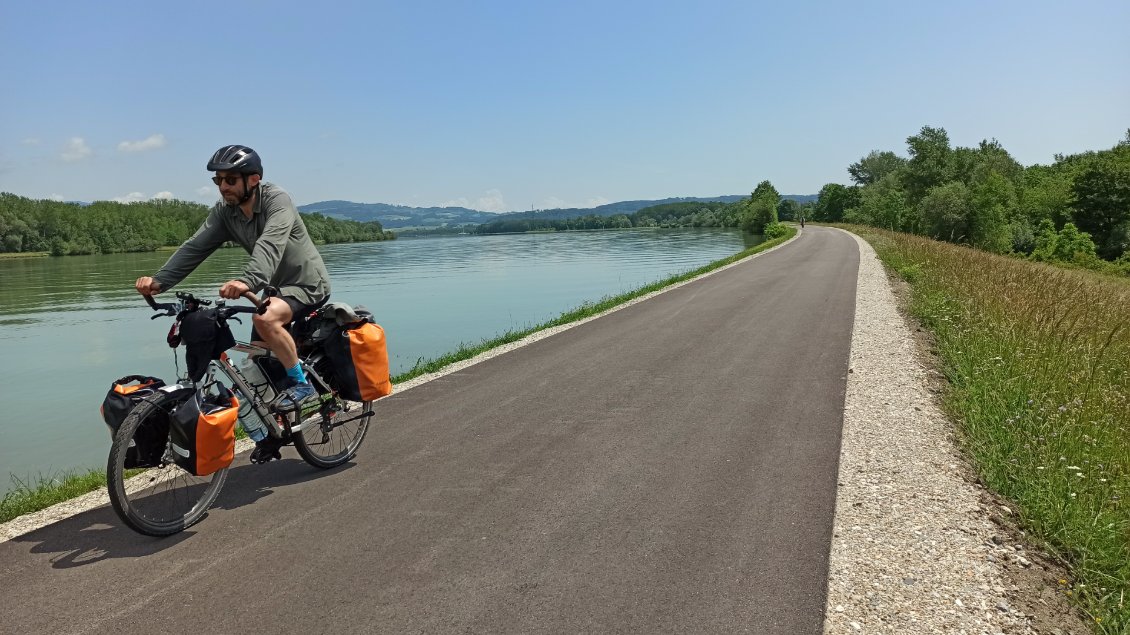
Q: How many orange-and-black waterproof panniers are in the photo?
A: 3